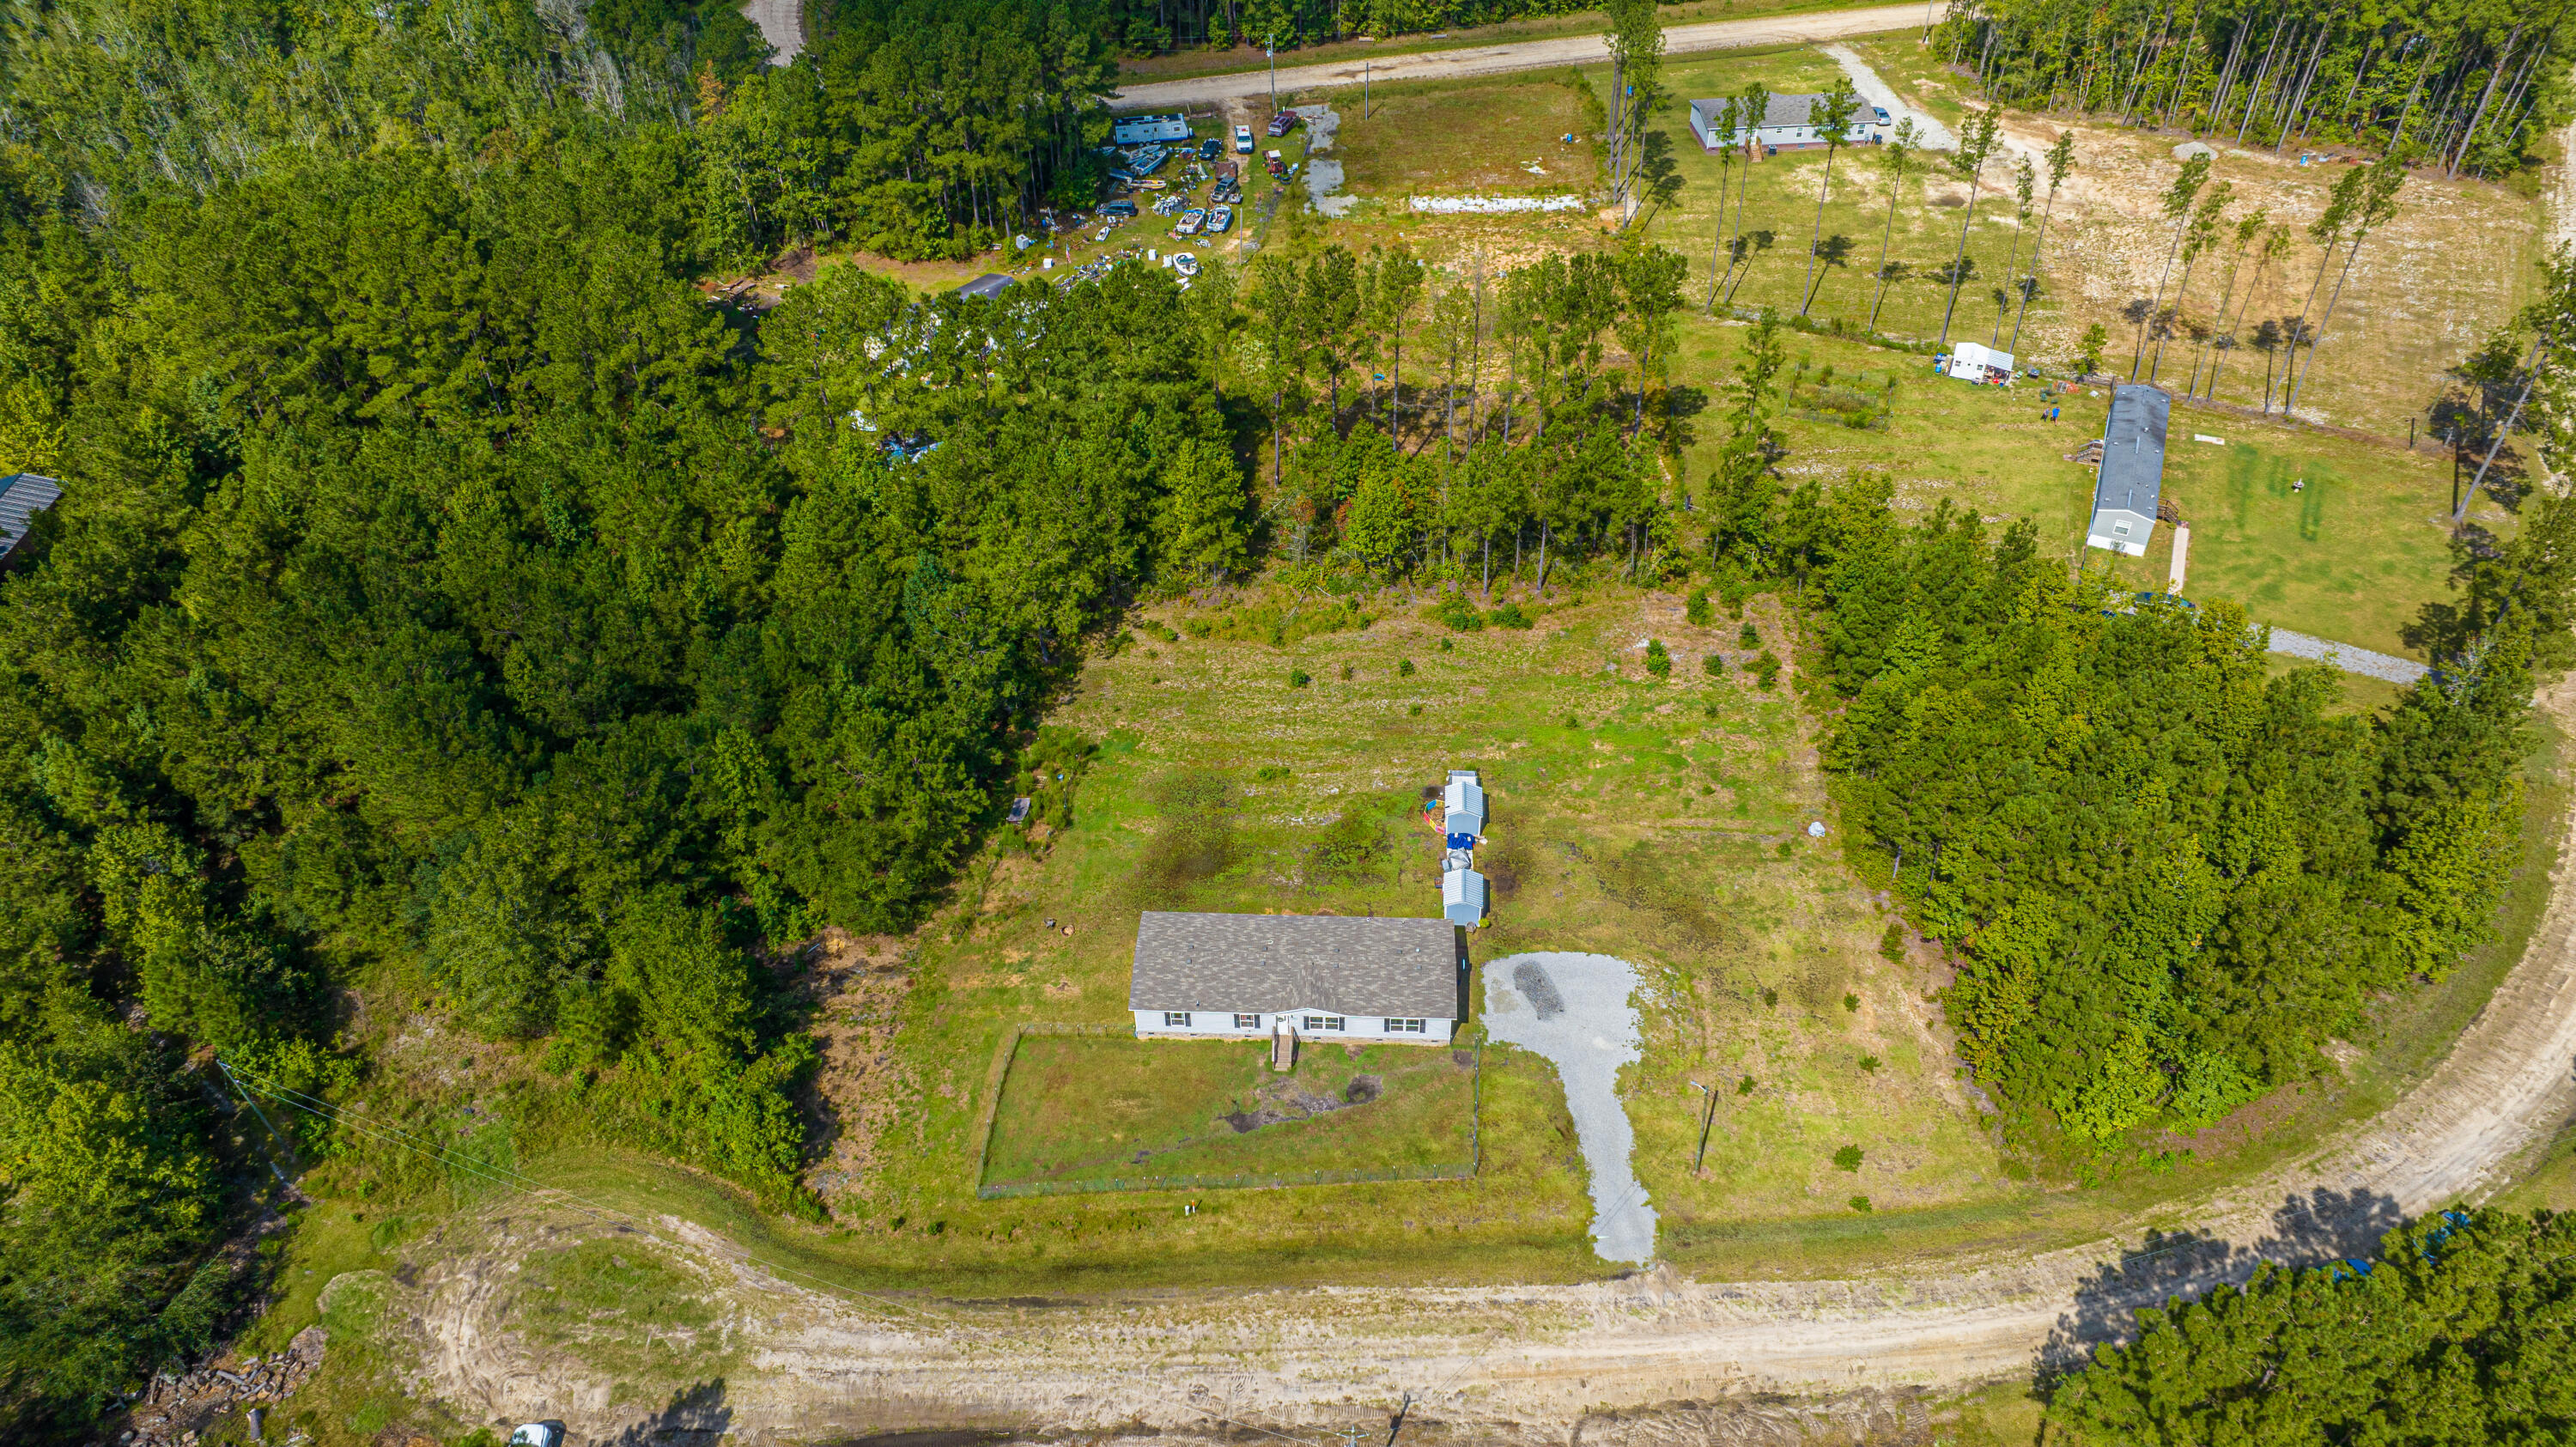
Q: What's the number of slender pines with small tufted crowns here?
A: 13